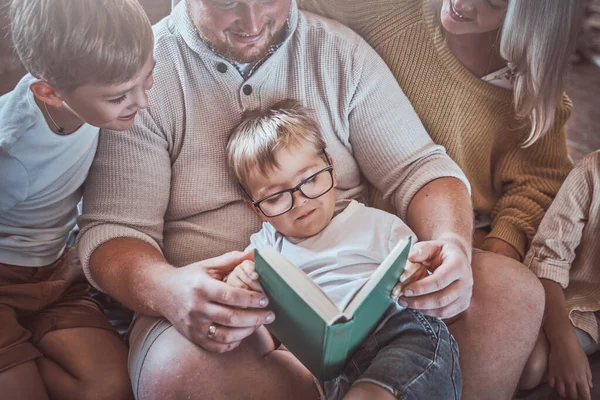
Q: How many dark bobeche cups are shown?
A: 0